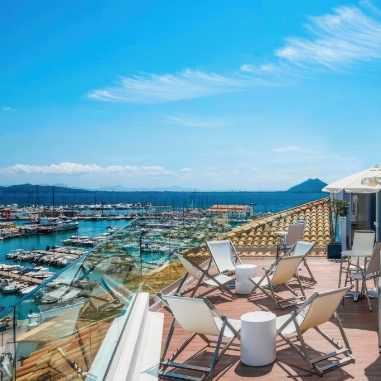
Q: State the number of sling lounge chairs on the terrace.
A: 6